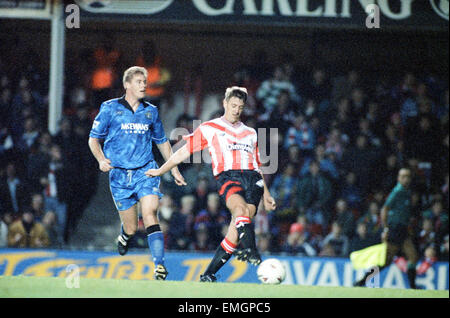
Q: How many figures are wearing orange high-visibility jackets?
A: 2